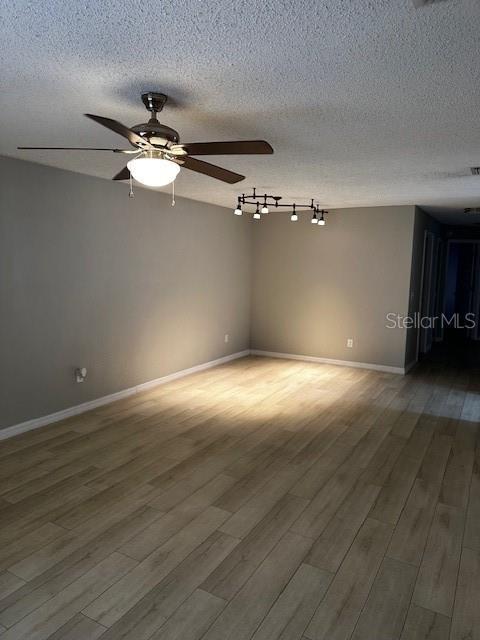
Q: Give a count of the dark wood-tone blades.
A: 5